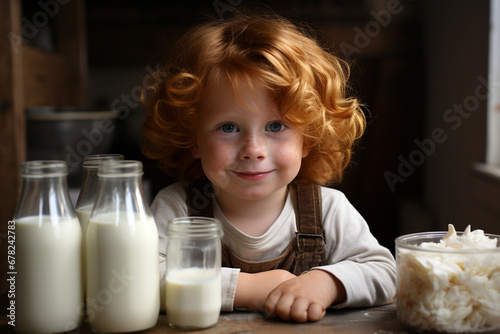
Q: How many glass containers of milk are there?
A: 4